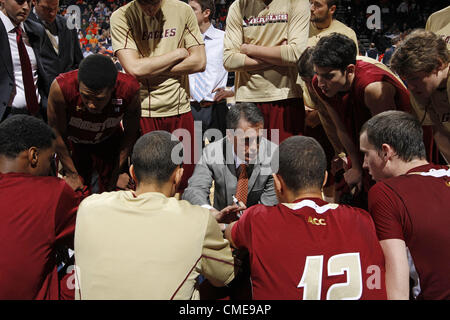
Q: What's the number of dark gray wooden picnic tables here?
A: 0